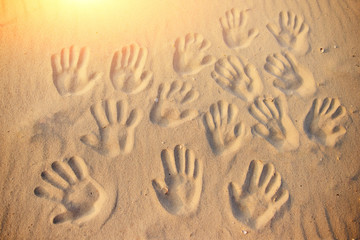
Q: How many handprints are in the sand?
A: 15